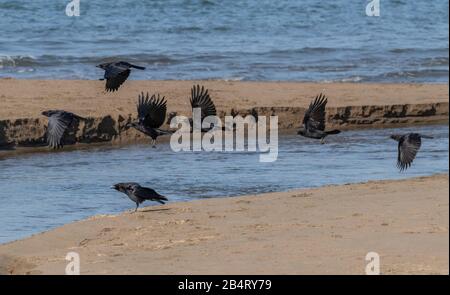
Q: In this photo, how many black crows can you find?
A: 7